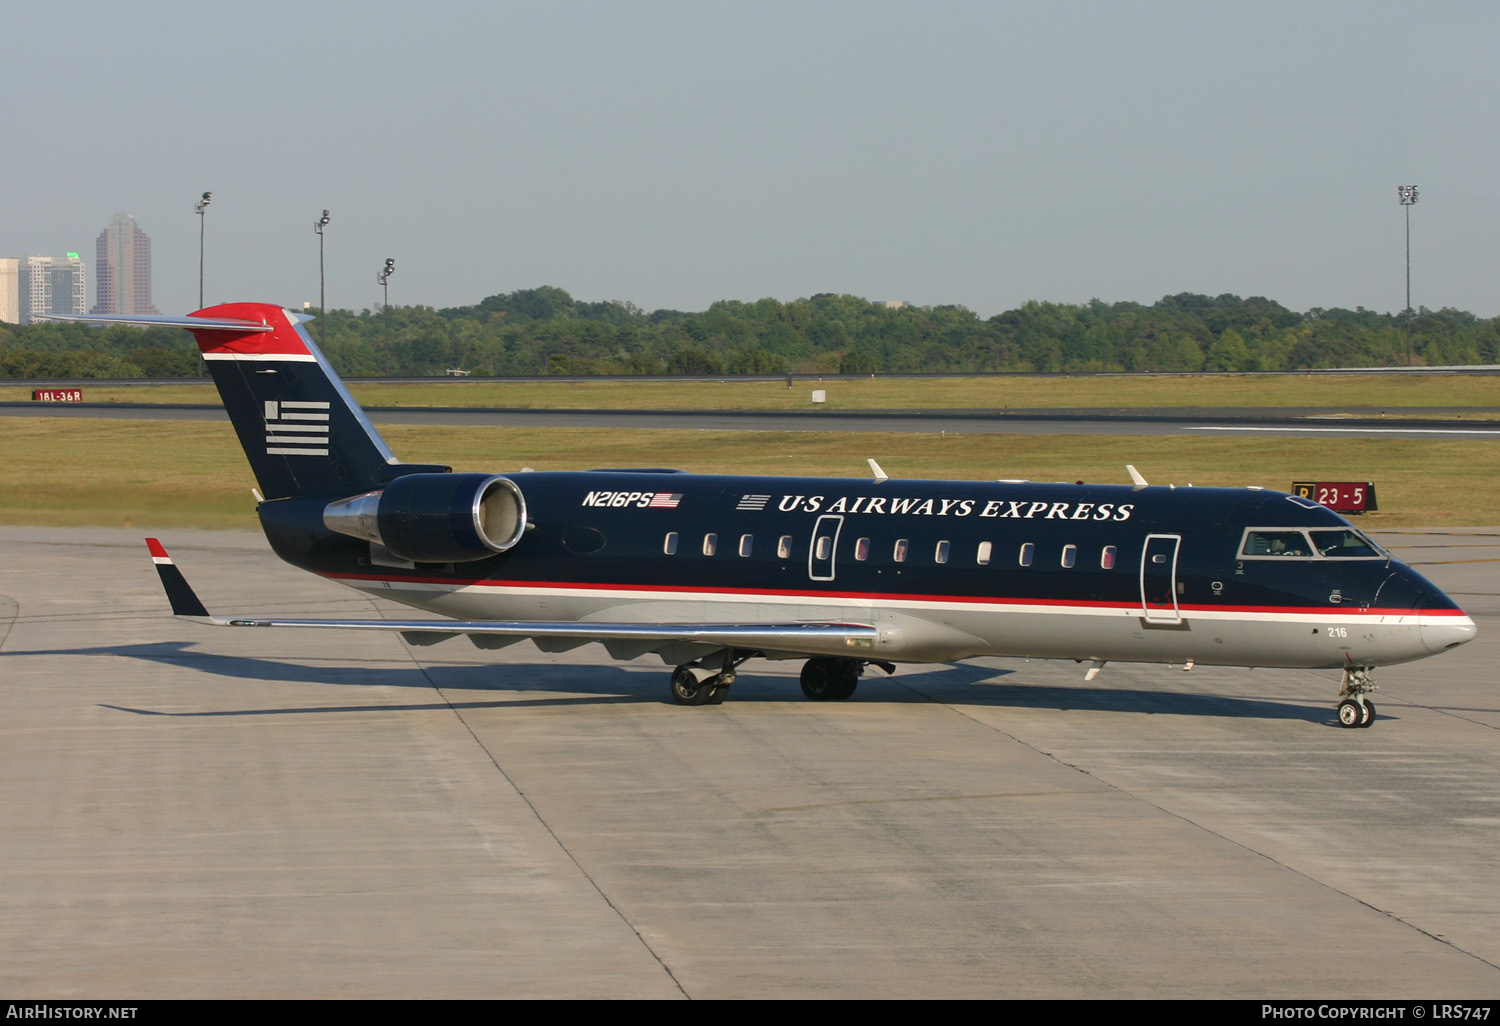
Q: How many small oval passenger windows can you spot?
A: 12